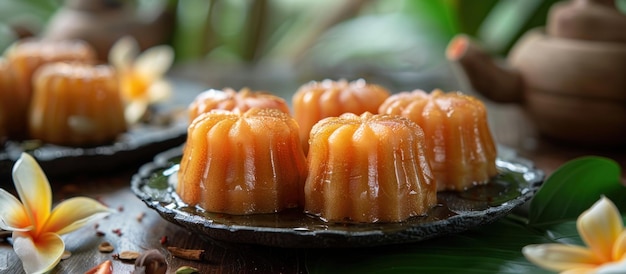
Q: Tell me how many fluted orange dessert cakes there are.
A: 8